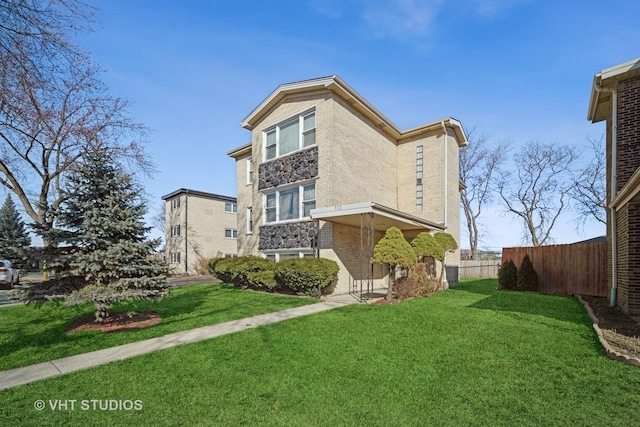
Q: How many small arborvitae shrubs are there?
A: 2